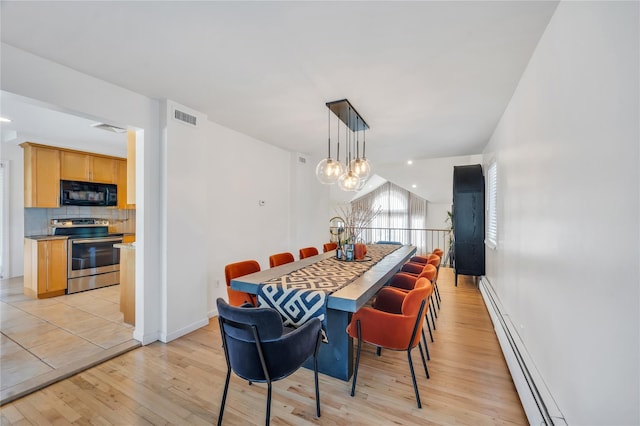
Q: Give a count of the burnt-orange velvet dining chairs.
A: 8